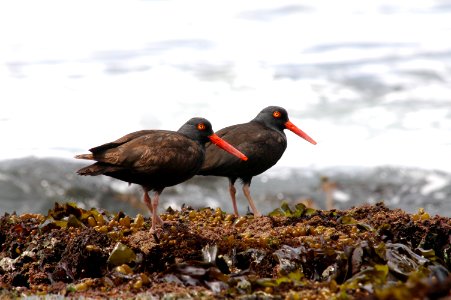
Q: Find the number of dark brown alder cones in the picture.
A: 0